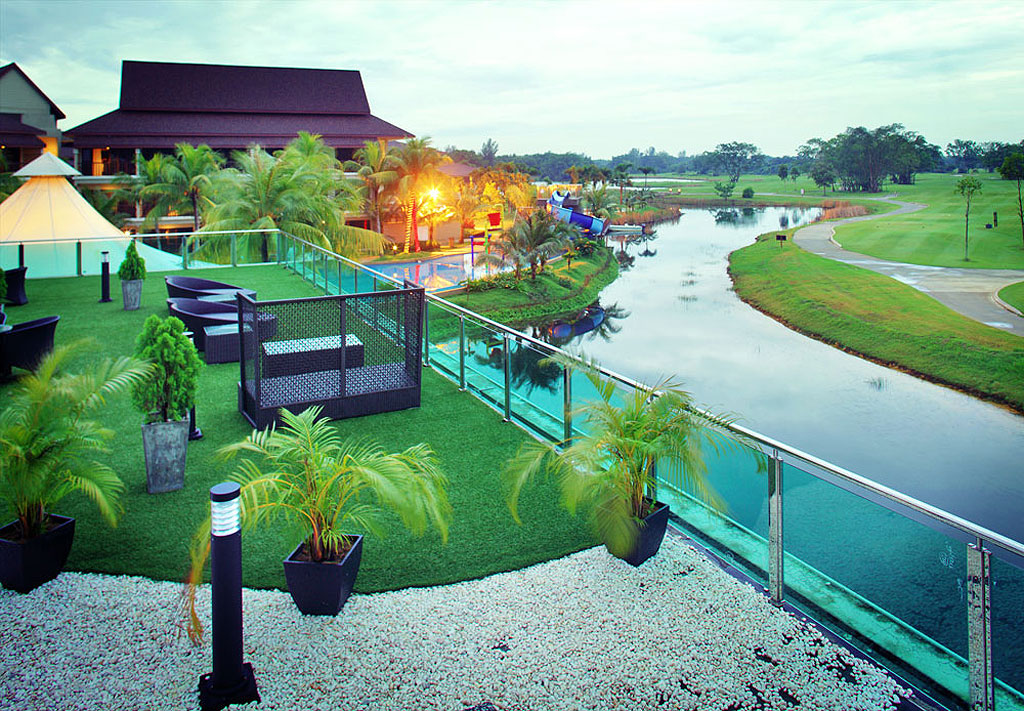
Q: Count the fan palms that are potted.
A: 3